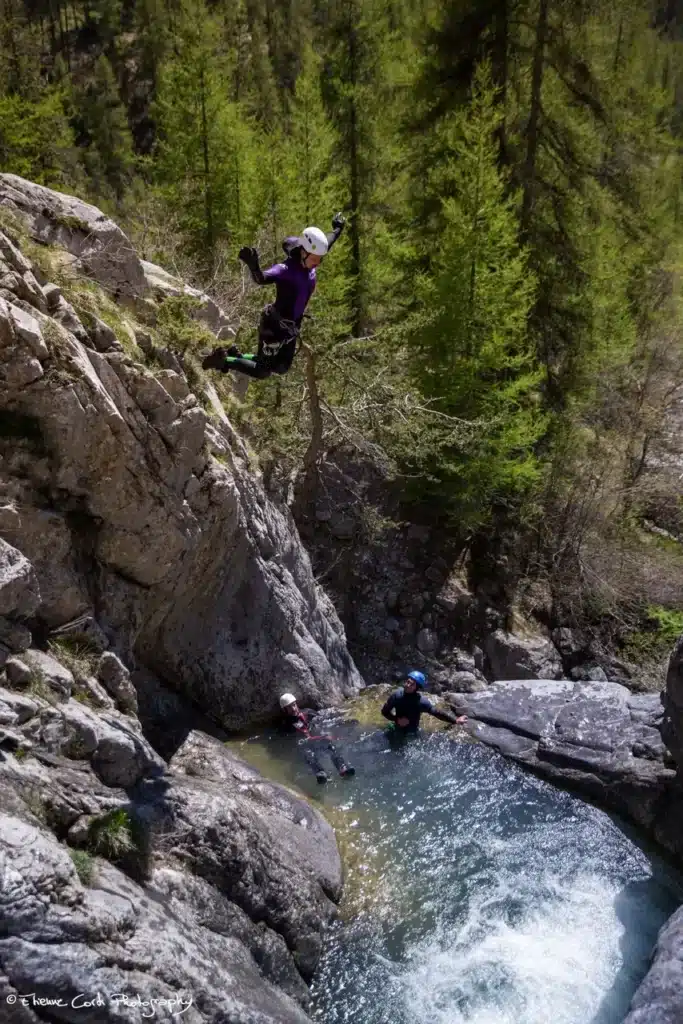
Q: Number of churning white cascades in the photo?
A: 1